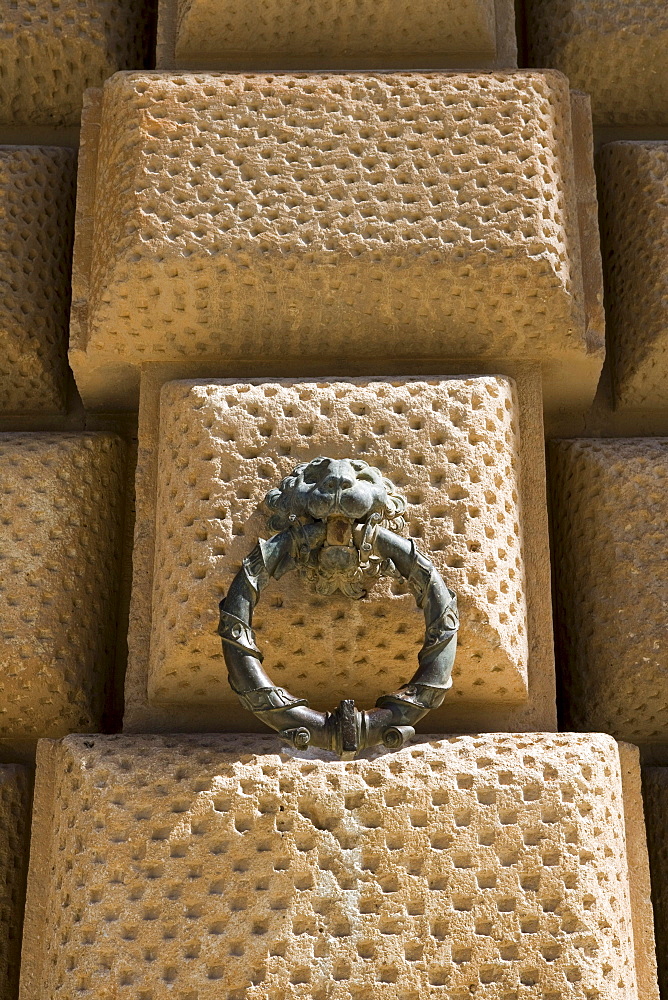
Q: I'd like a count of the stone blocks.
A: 12